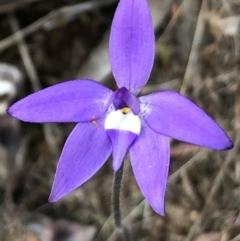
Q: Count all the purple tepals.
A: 5